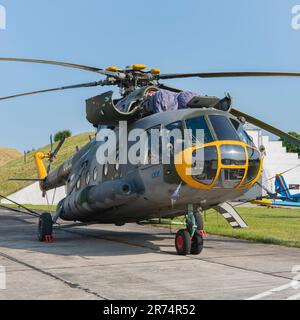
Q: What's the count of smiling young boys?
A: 0